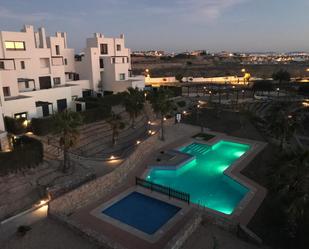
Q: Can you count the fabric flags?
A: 0